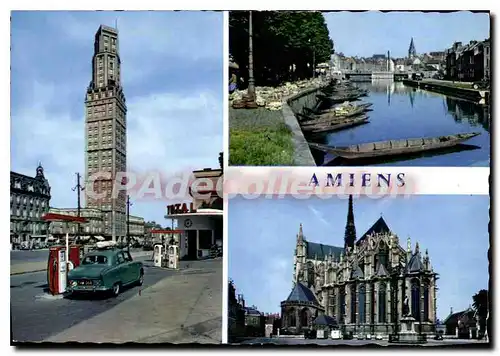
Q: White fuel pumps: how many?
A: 2